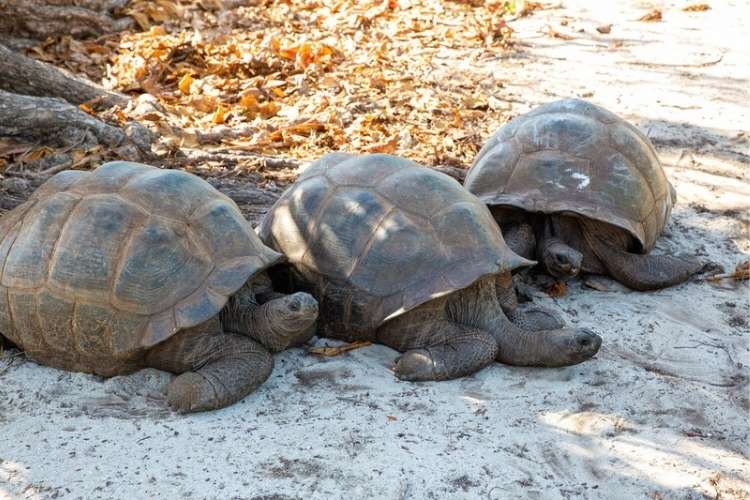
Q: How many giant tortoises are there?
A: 3